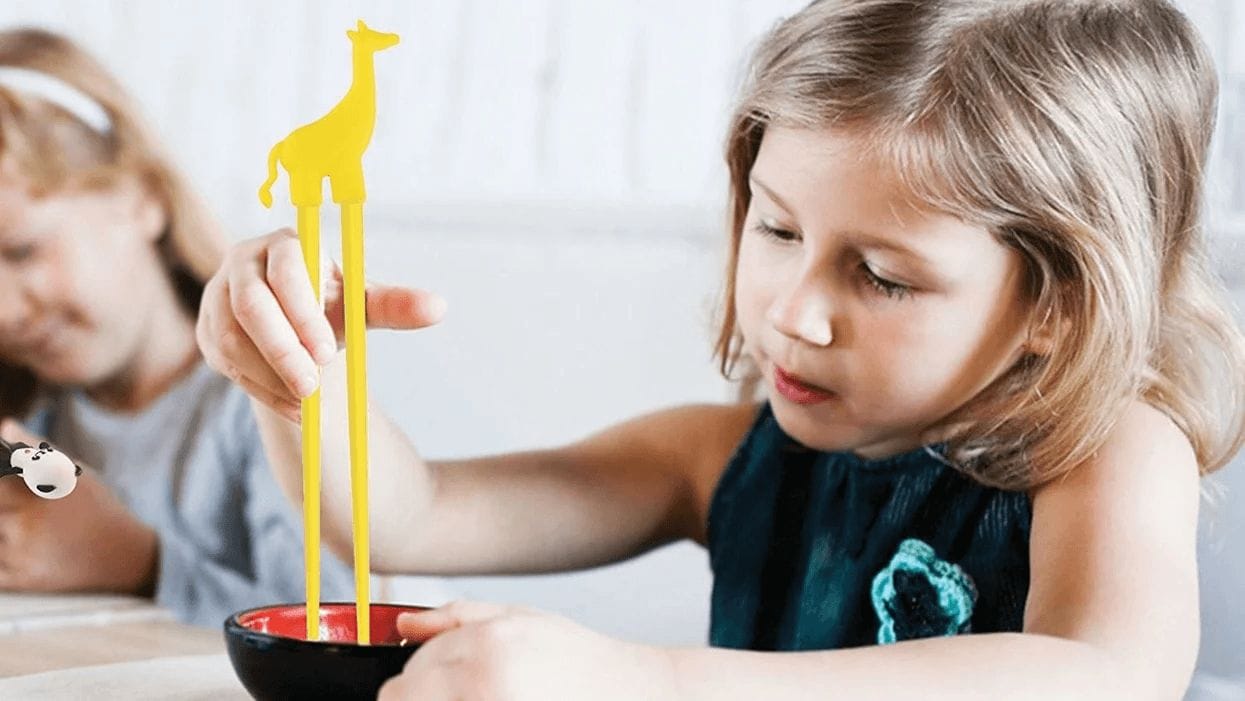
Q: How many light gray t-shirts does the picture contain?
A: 1